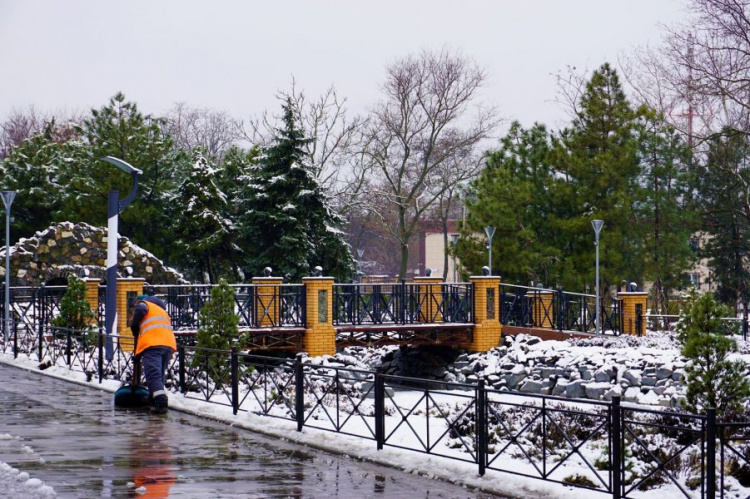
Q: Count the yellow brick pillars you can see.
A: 8